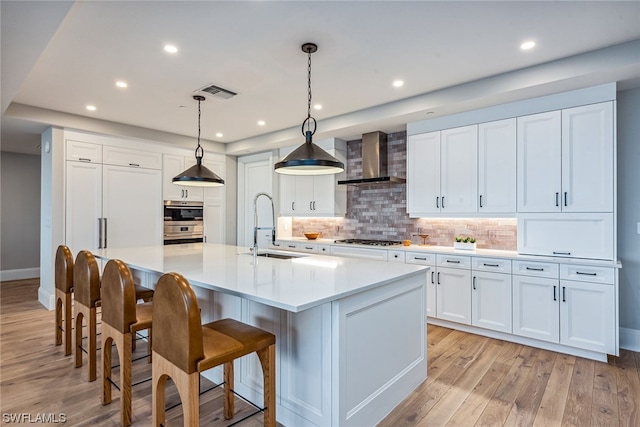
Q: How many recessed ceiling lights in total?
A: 8